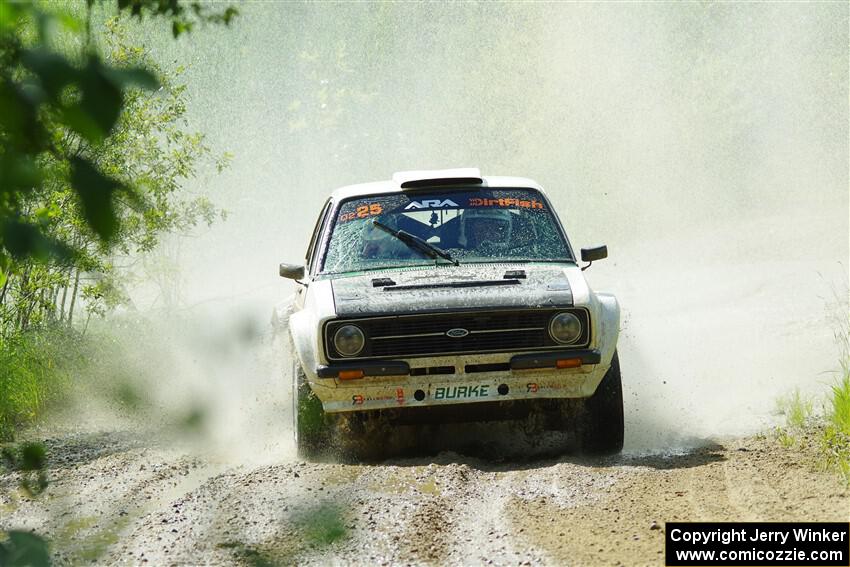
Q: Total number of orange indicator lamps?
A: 2